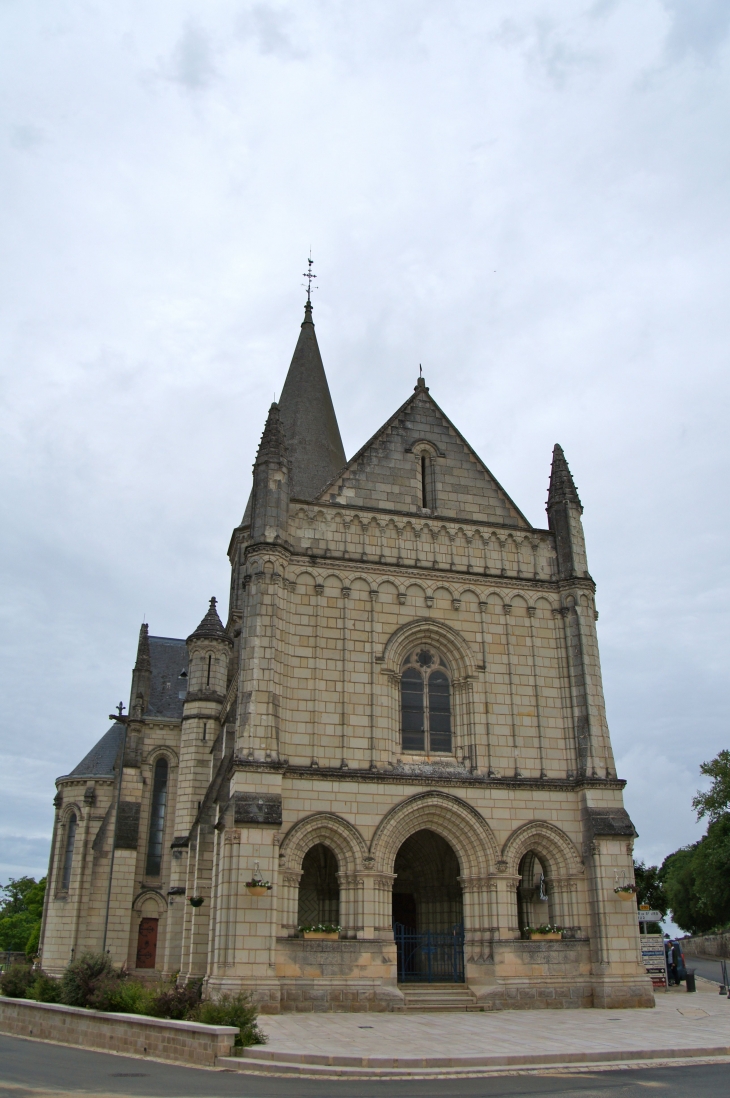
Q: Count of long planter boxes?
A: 2